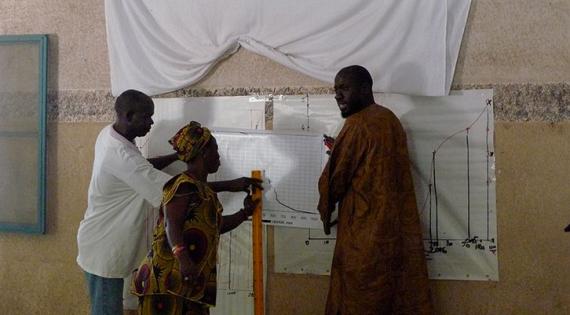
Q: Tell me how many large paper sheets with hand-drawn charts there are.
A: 3